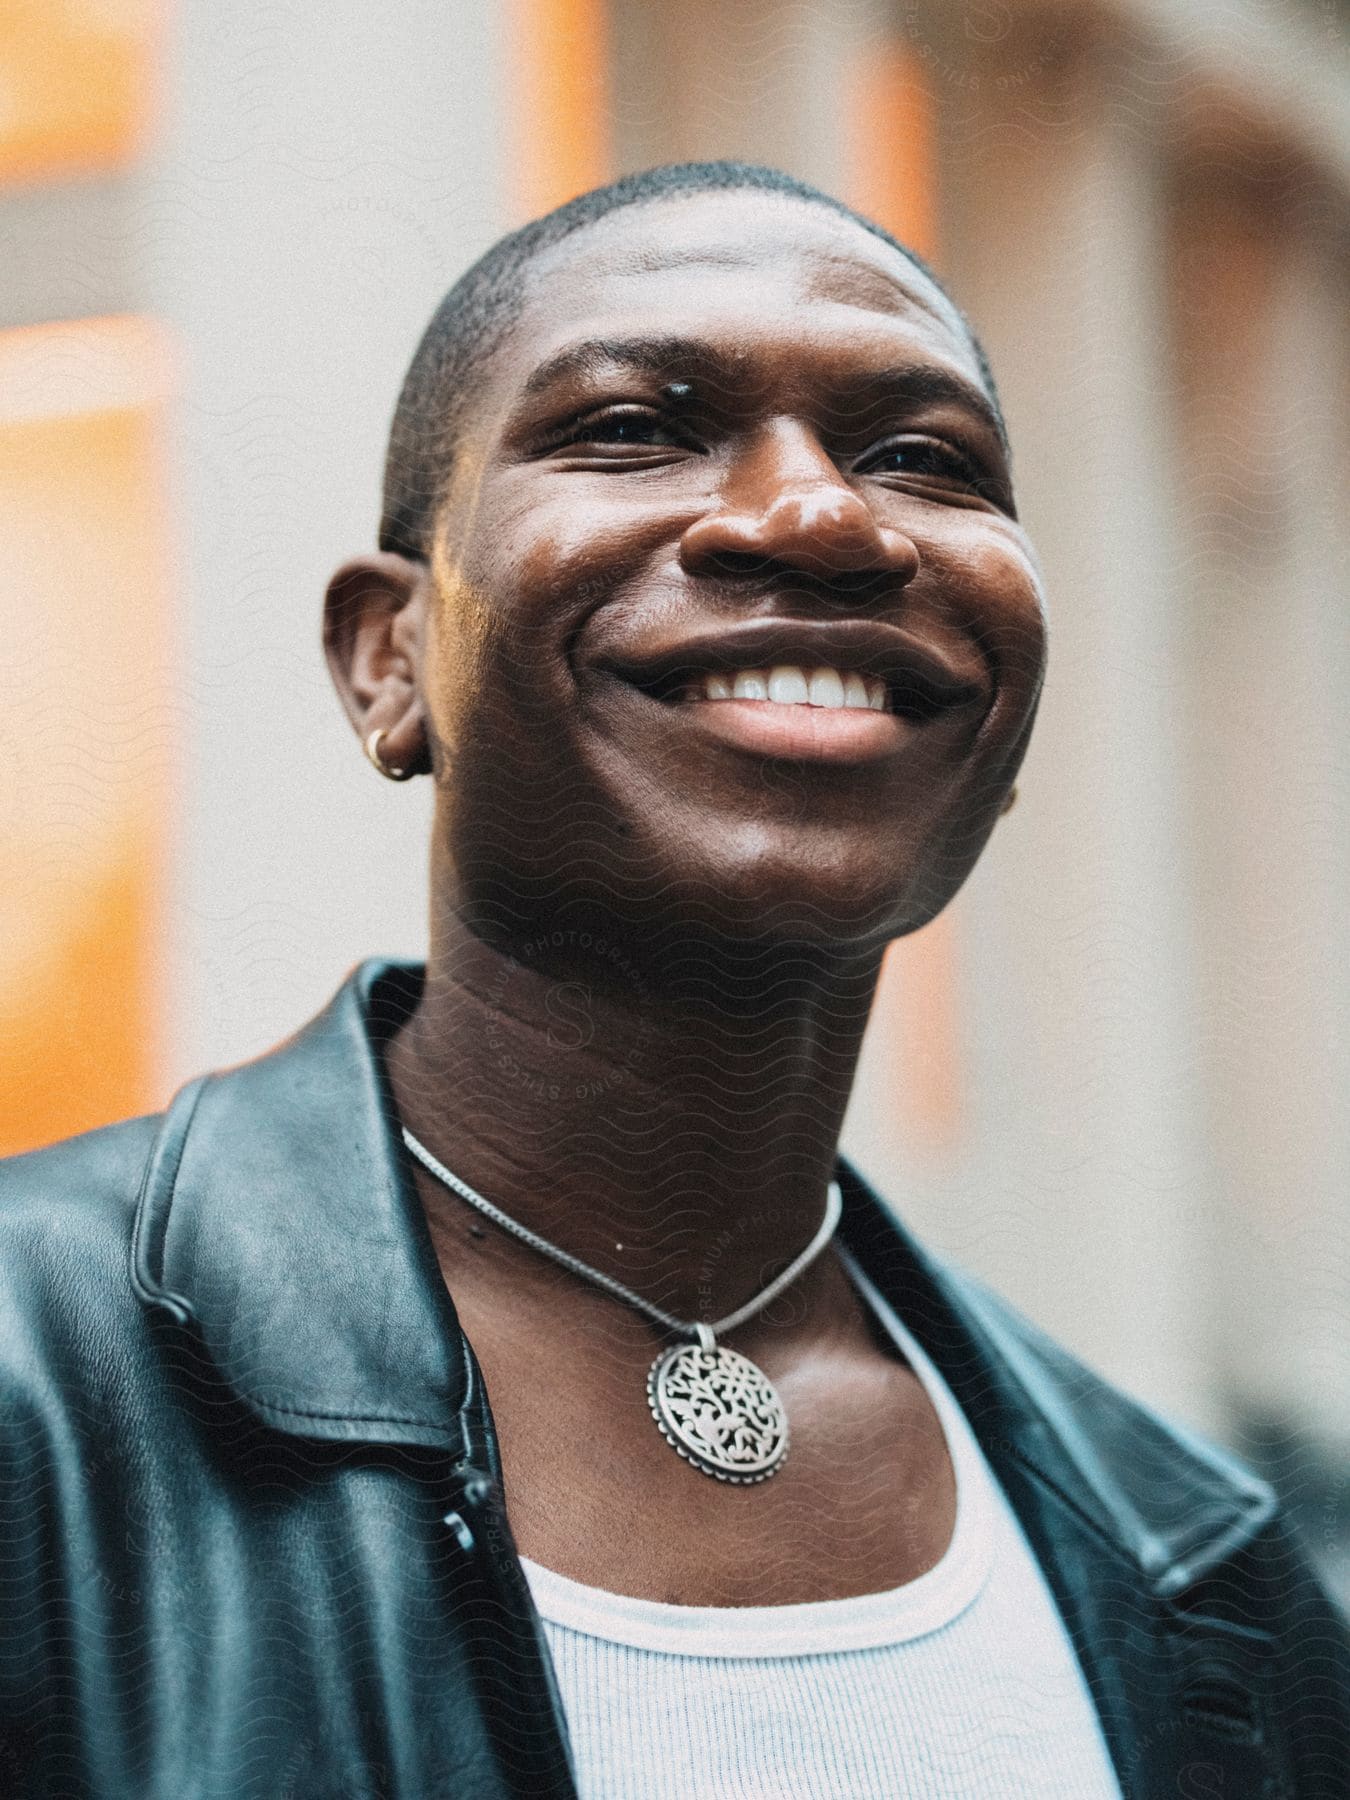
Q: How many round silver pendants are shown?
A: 1